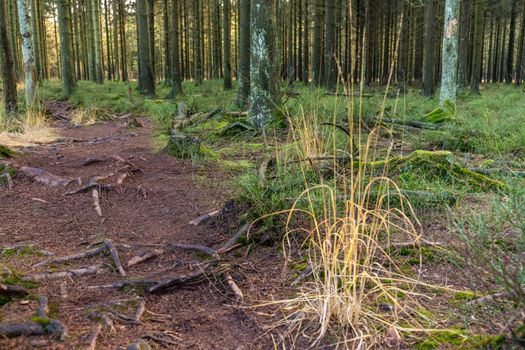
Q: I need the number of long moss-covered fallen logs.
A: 1